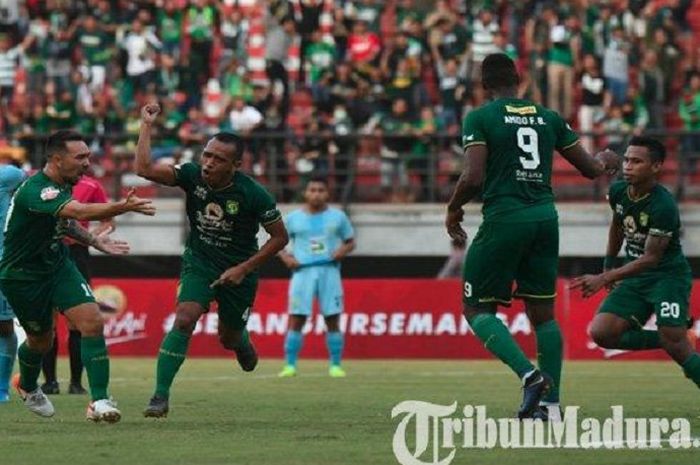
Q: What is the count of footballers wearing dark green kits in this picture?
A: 4